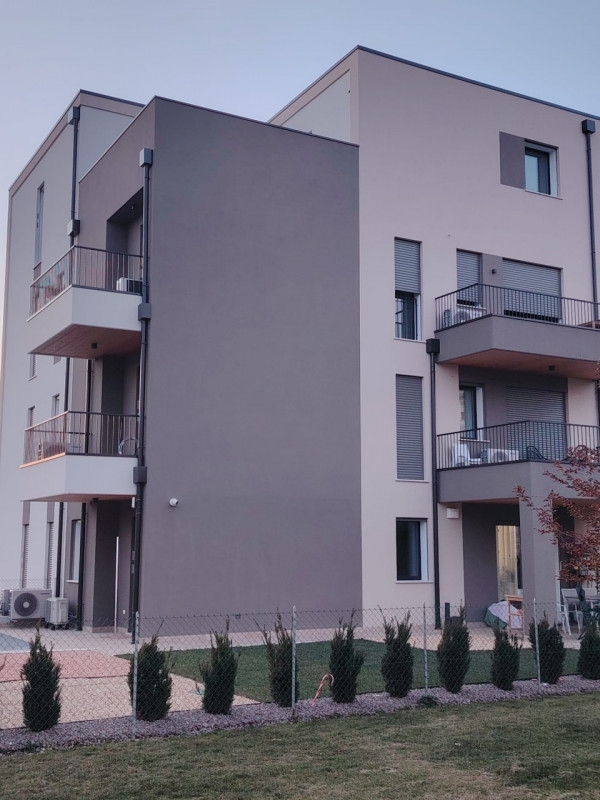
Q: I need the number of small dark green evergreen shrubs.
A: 10